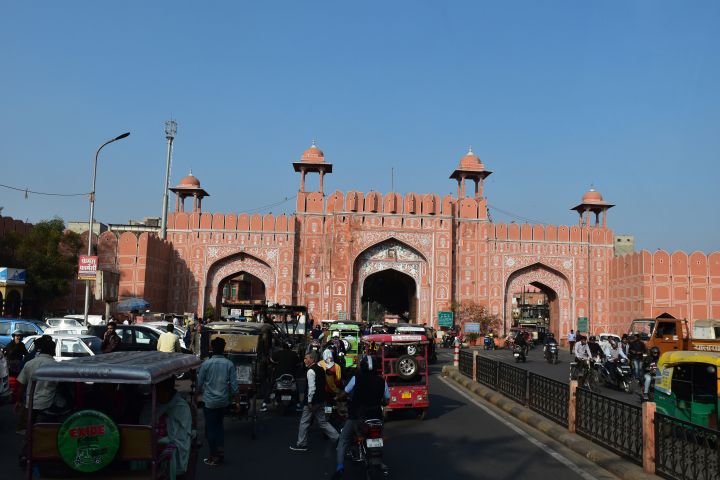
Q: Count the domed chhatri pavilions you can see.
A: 4